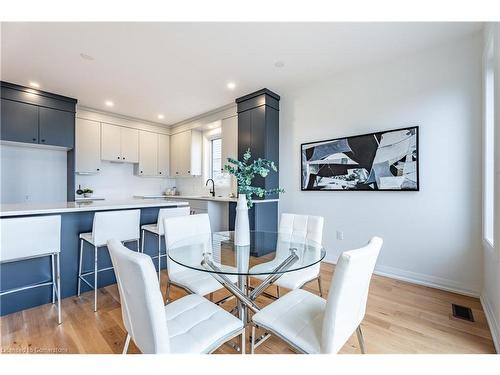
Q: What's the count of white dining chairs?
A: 4